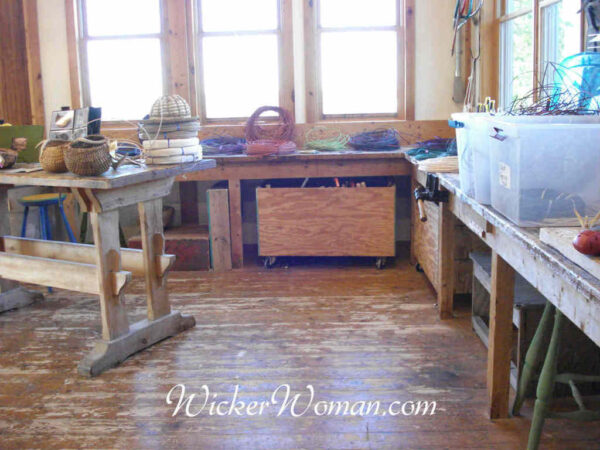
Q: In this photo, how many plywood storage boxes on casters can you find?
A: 2